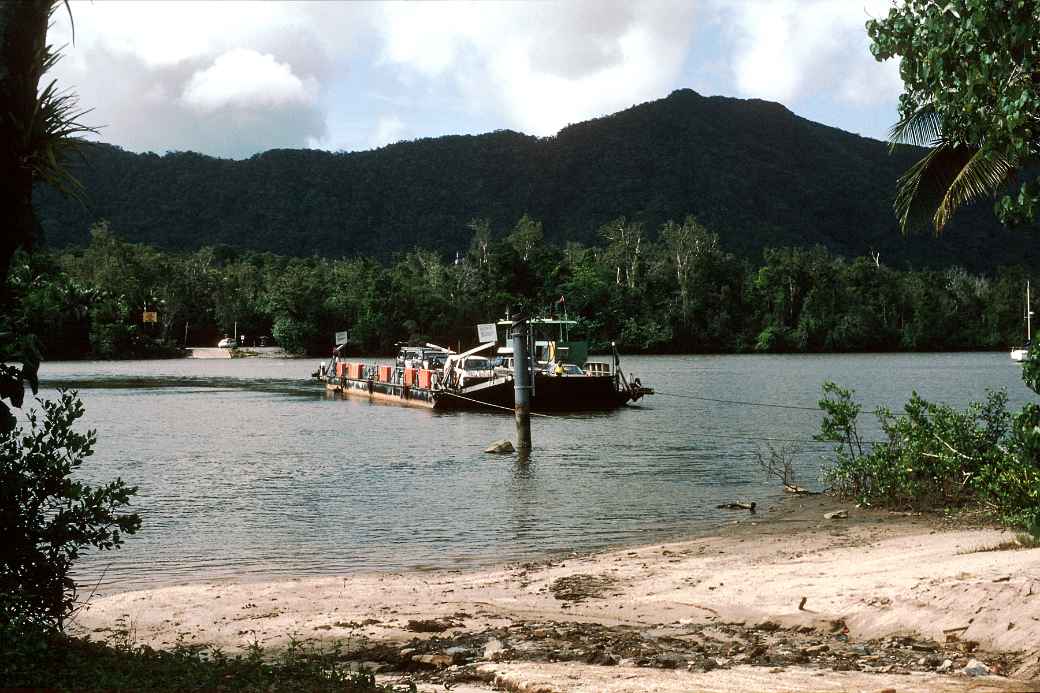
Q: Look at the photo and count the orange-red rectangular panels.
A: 5